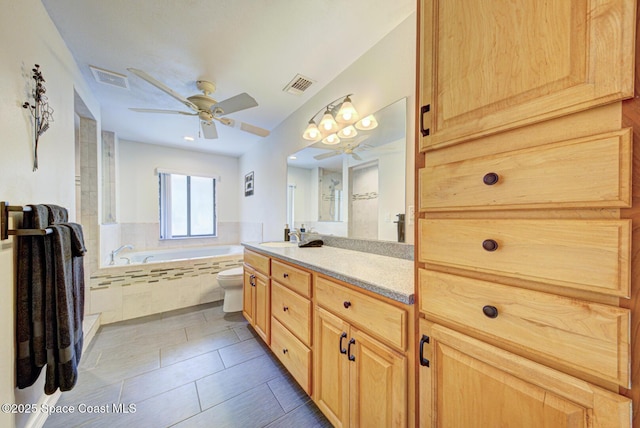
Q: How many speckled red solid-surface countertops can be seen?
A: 0